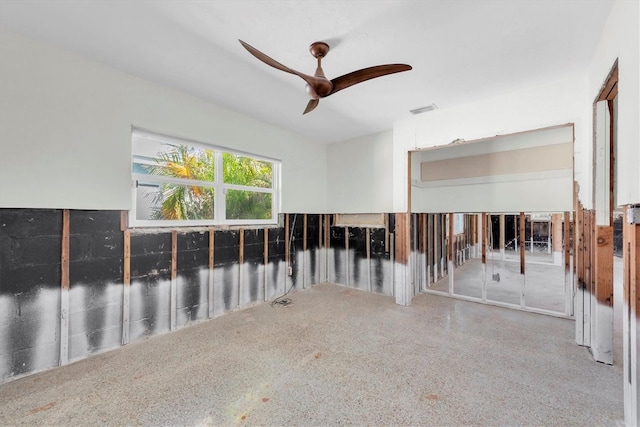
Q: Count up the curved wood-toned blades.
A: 3